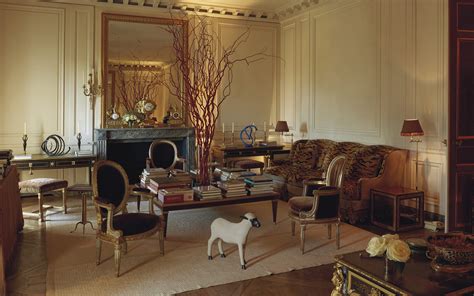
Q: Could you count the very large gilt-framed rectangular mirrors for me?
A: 1